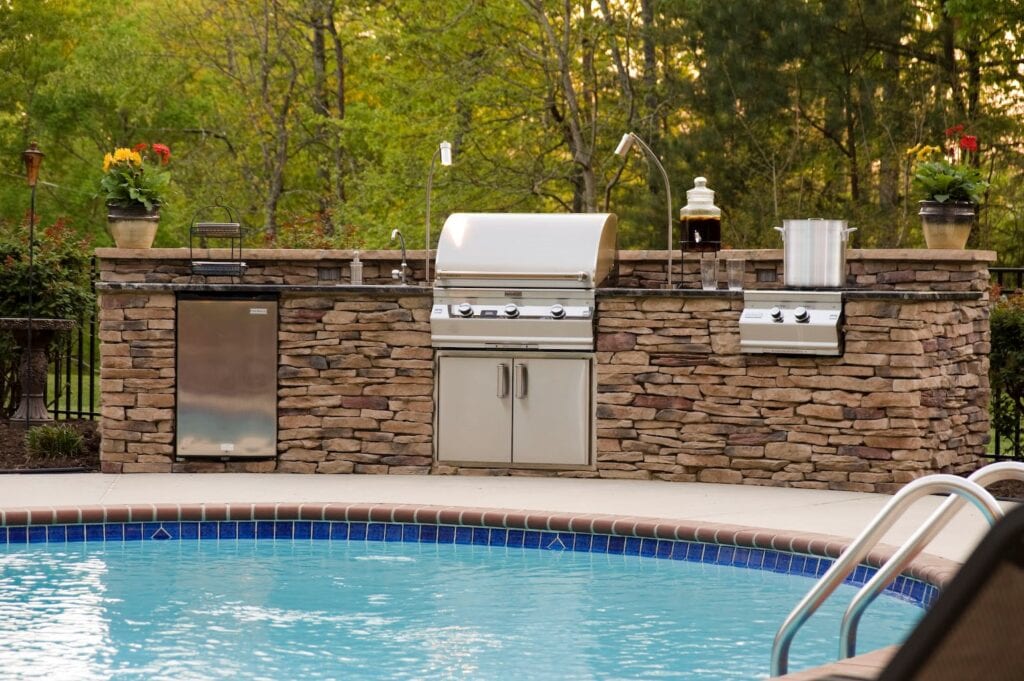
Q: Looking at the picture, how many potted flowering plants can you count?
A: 2